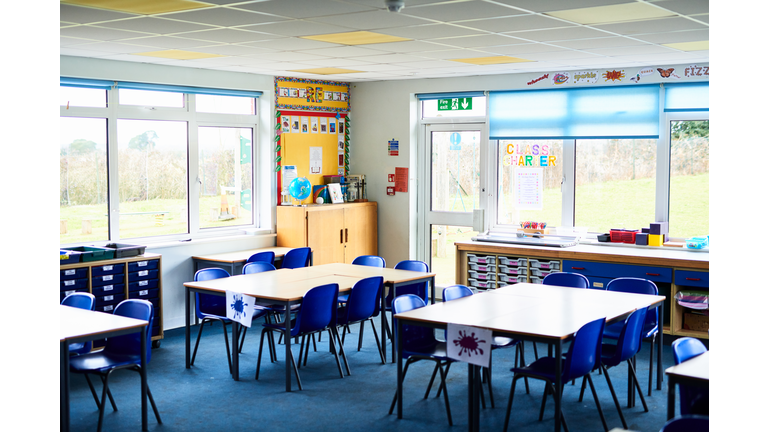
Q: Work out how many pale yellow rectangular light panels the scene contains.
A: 7